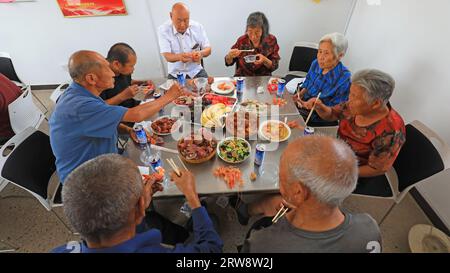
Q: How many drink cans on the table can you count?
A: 8